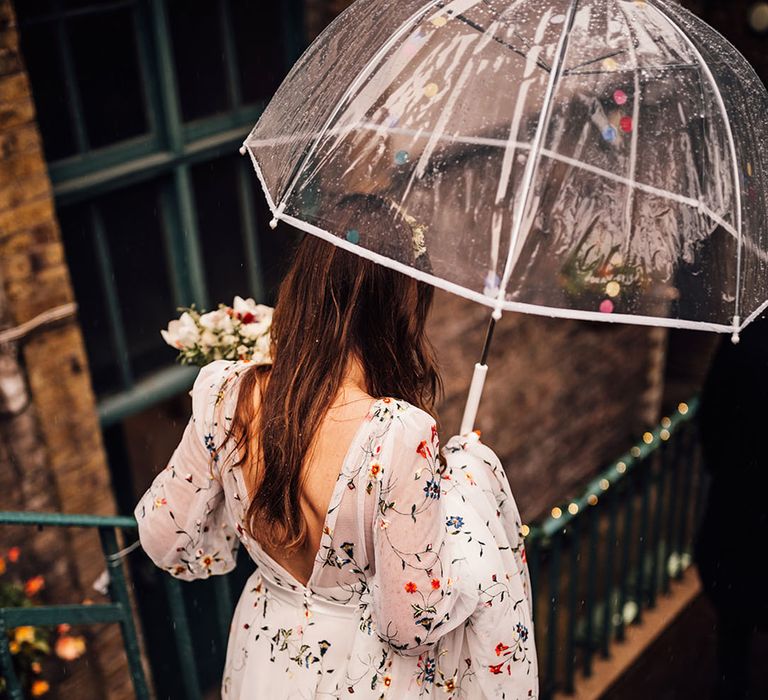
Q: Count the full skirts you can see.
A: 1